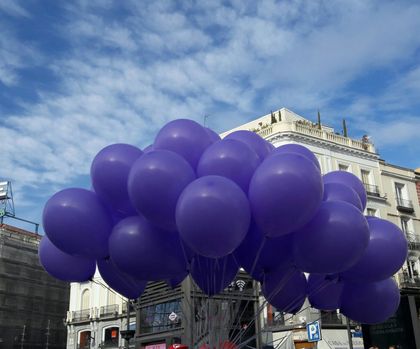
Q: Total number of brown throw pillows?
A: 0